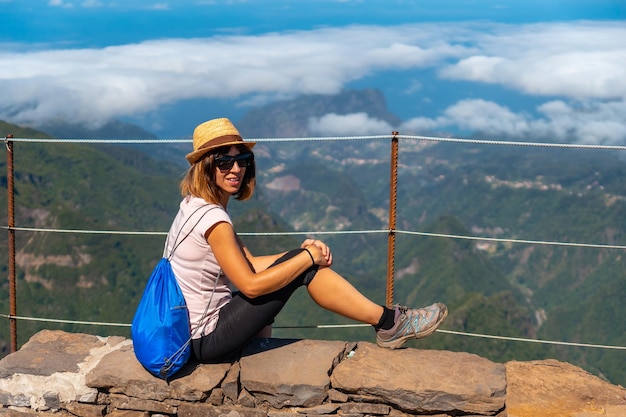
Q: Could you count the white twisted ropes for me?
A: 3